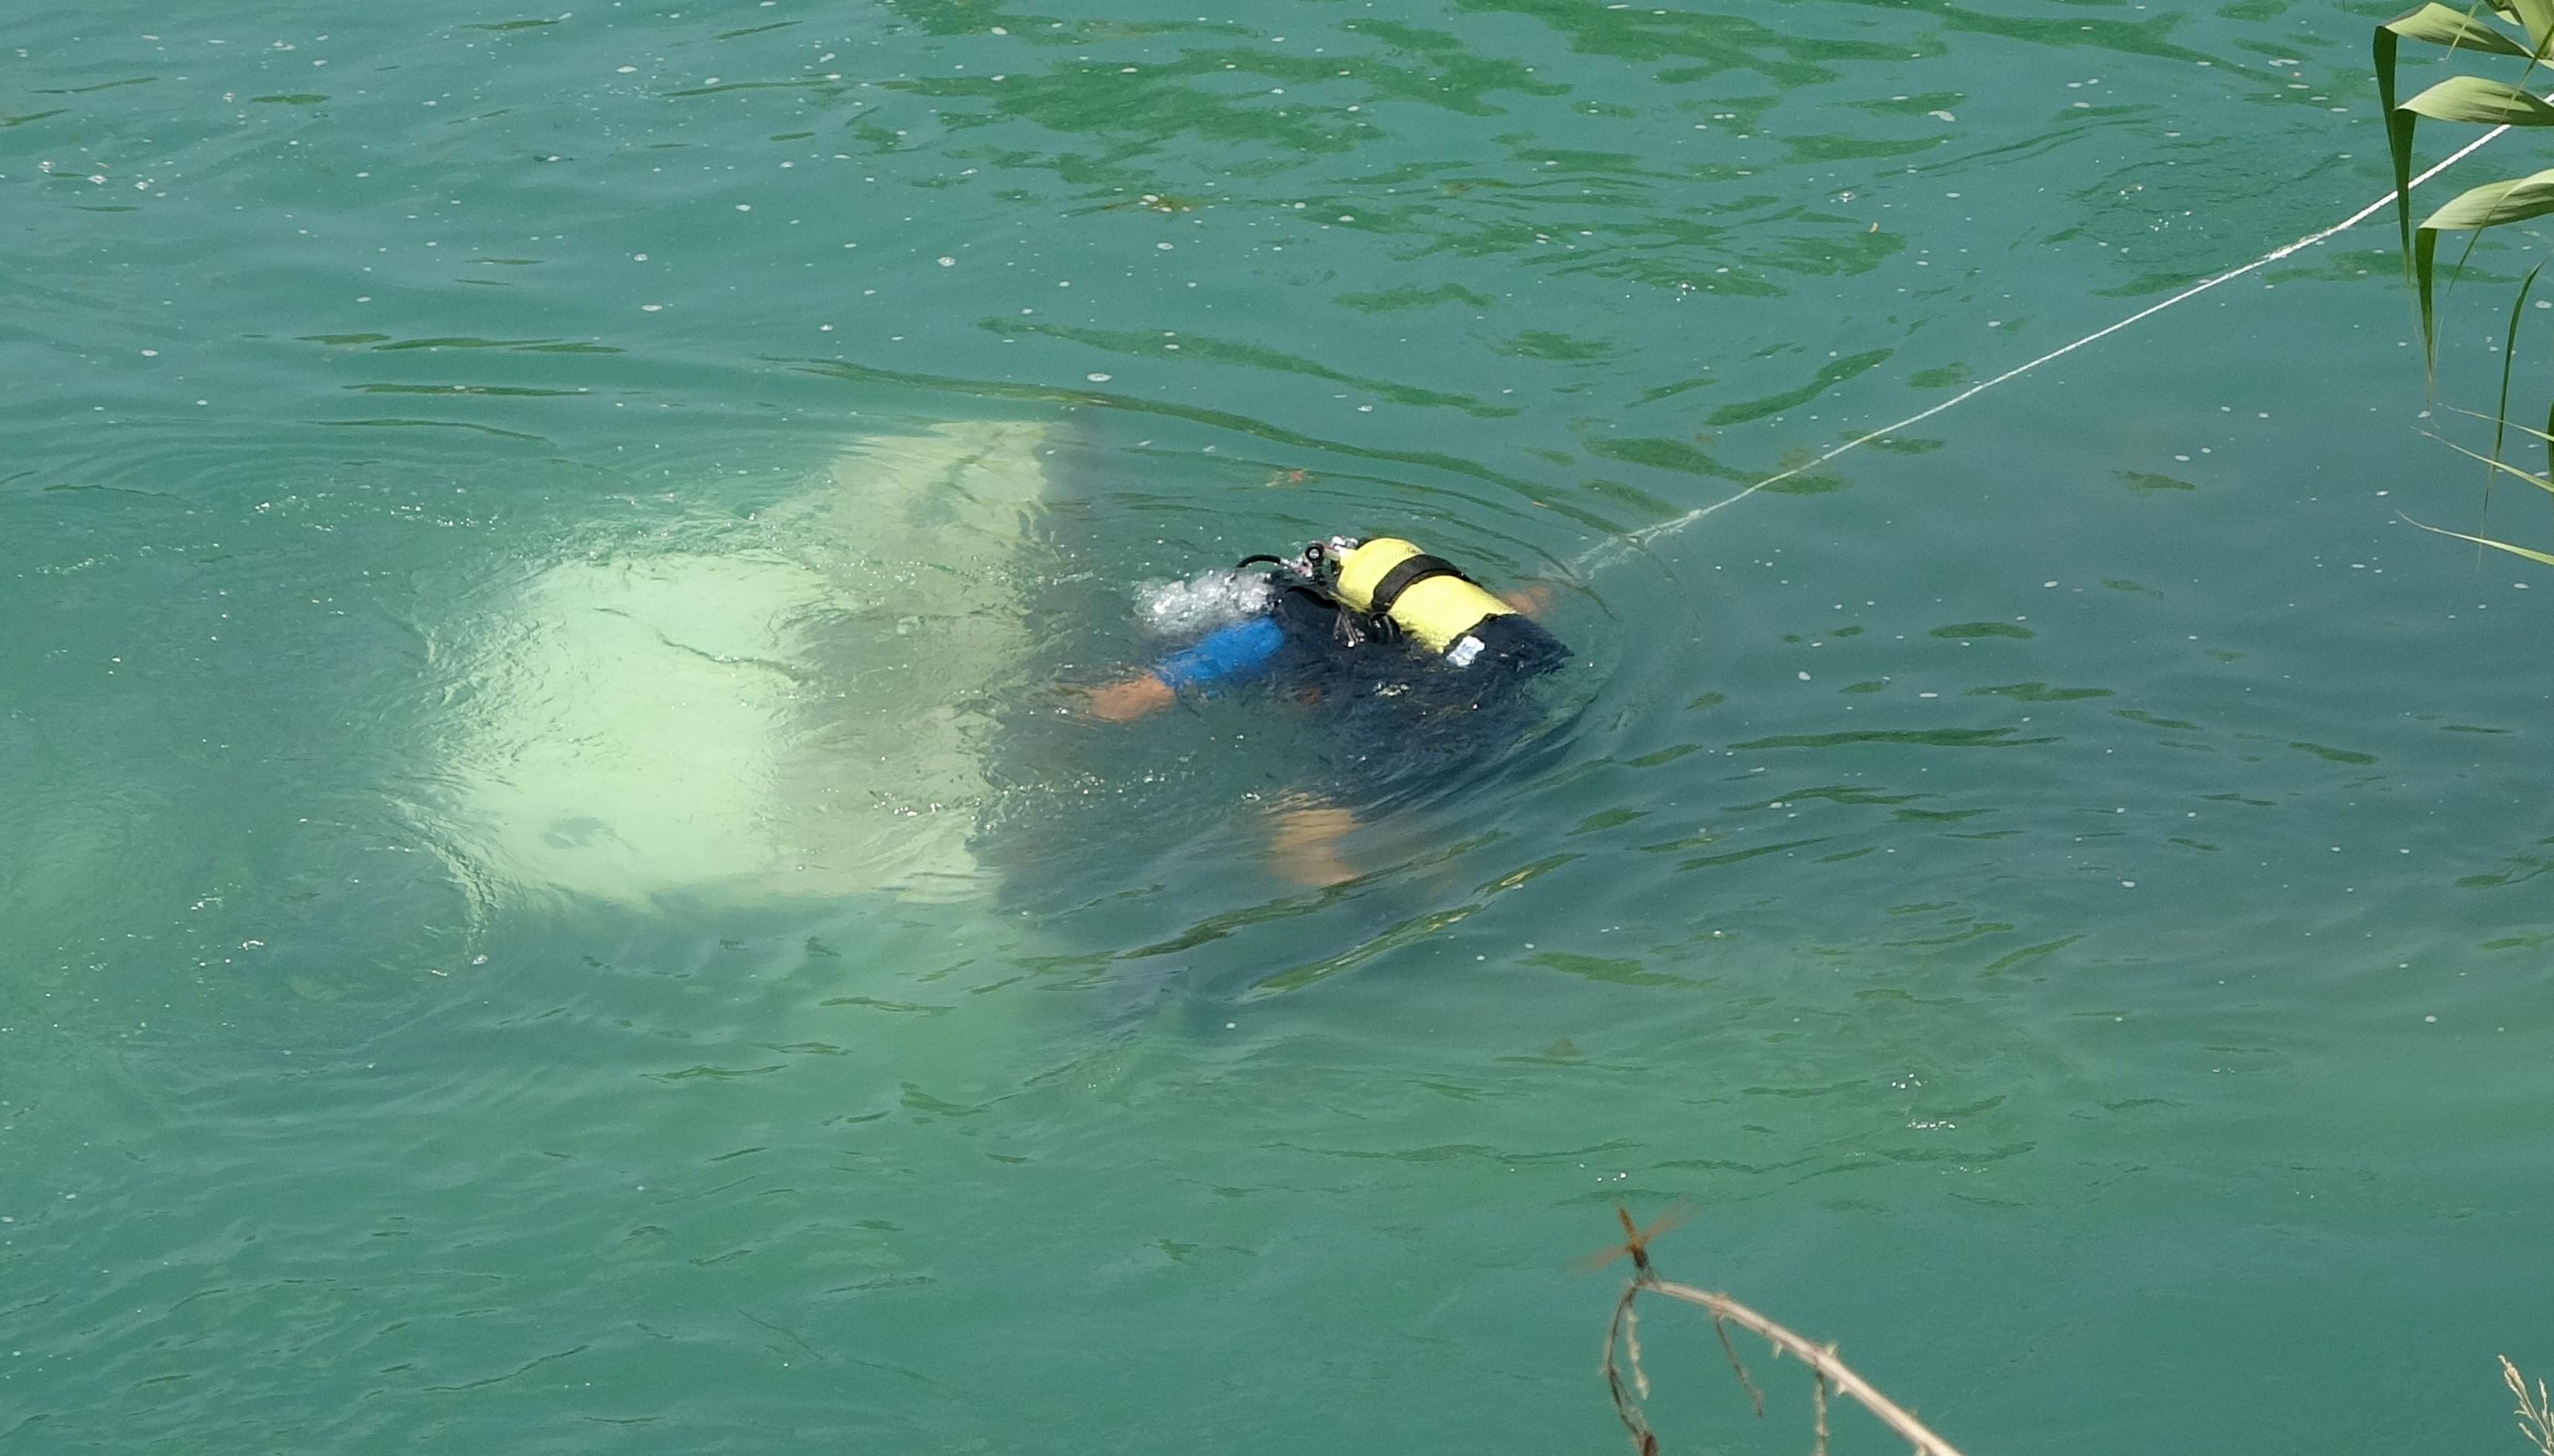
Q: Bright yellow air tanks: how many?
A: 1